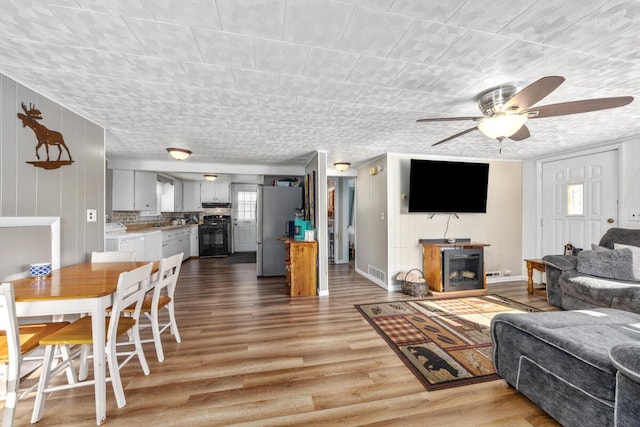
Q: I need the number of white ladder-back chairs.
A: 4